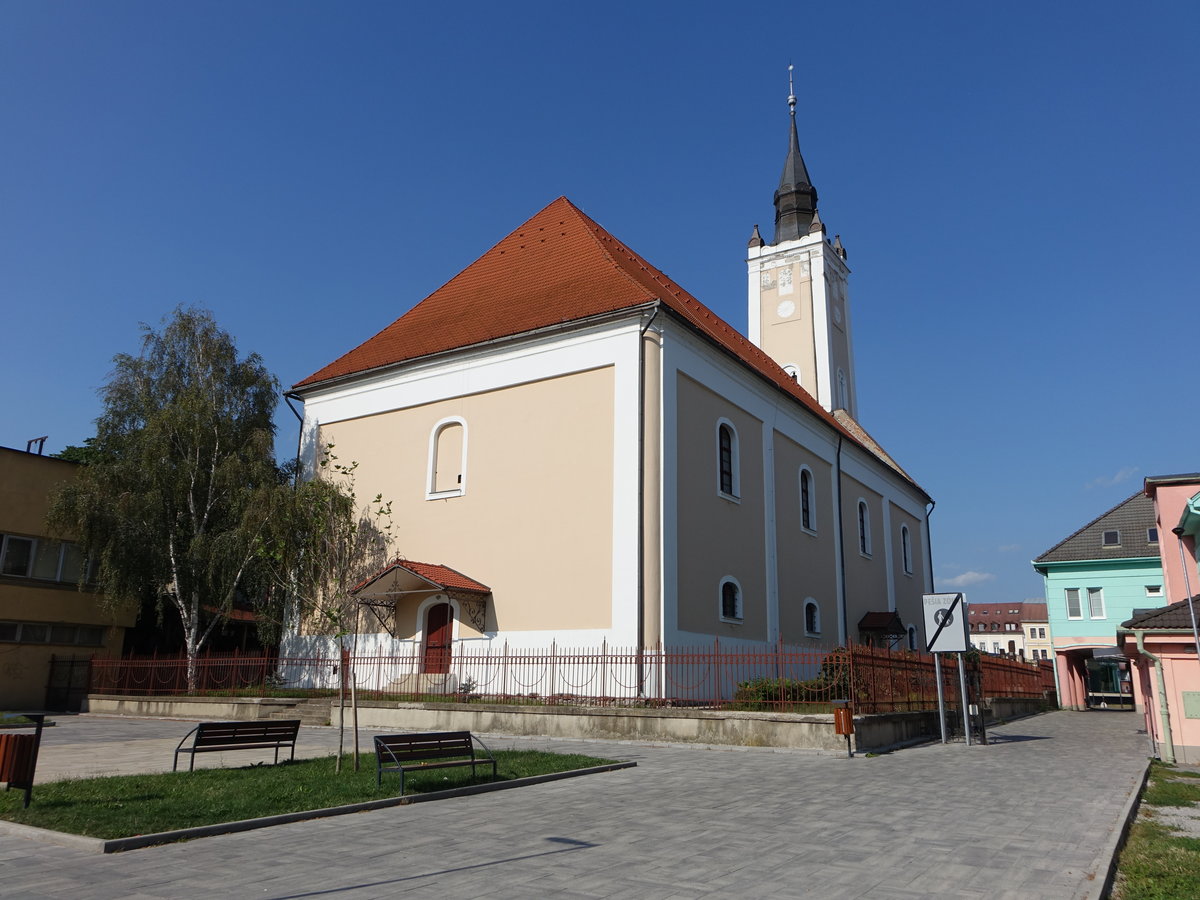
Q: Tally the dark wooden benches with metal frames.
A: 2